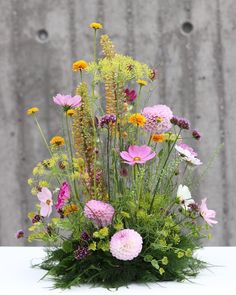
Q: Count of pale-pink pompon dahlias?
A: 3